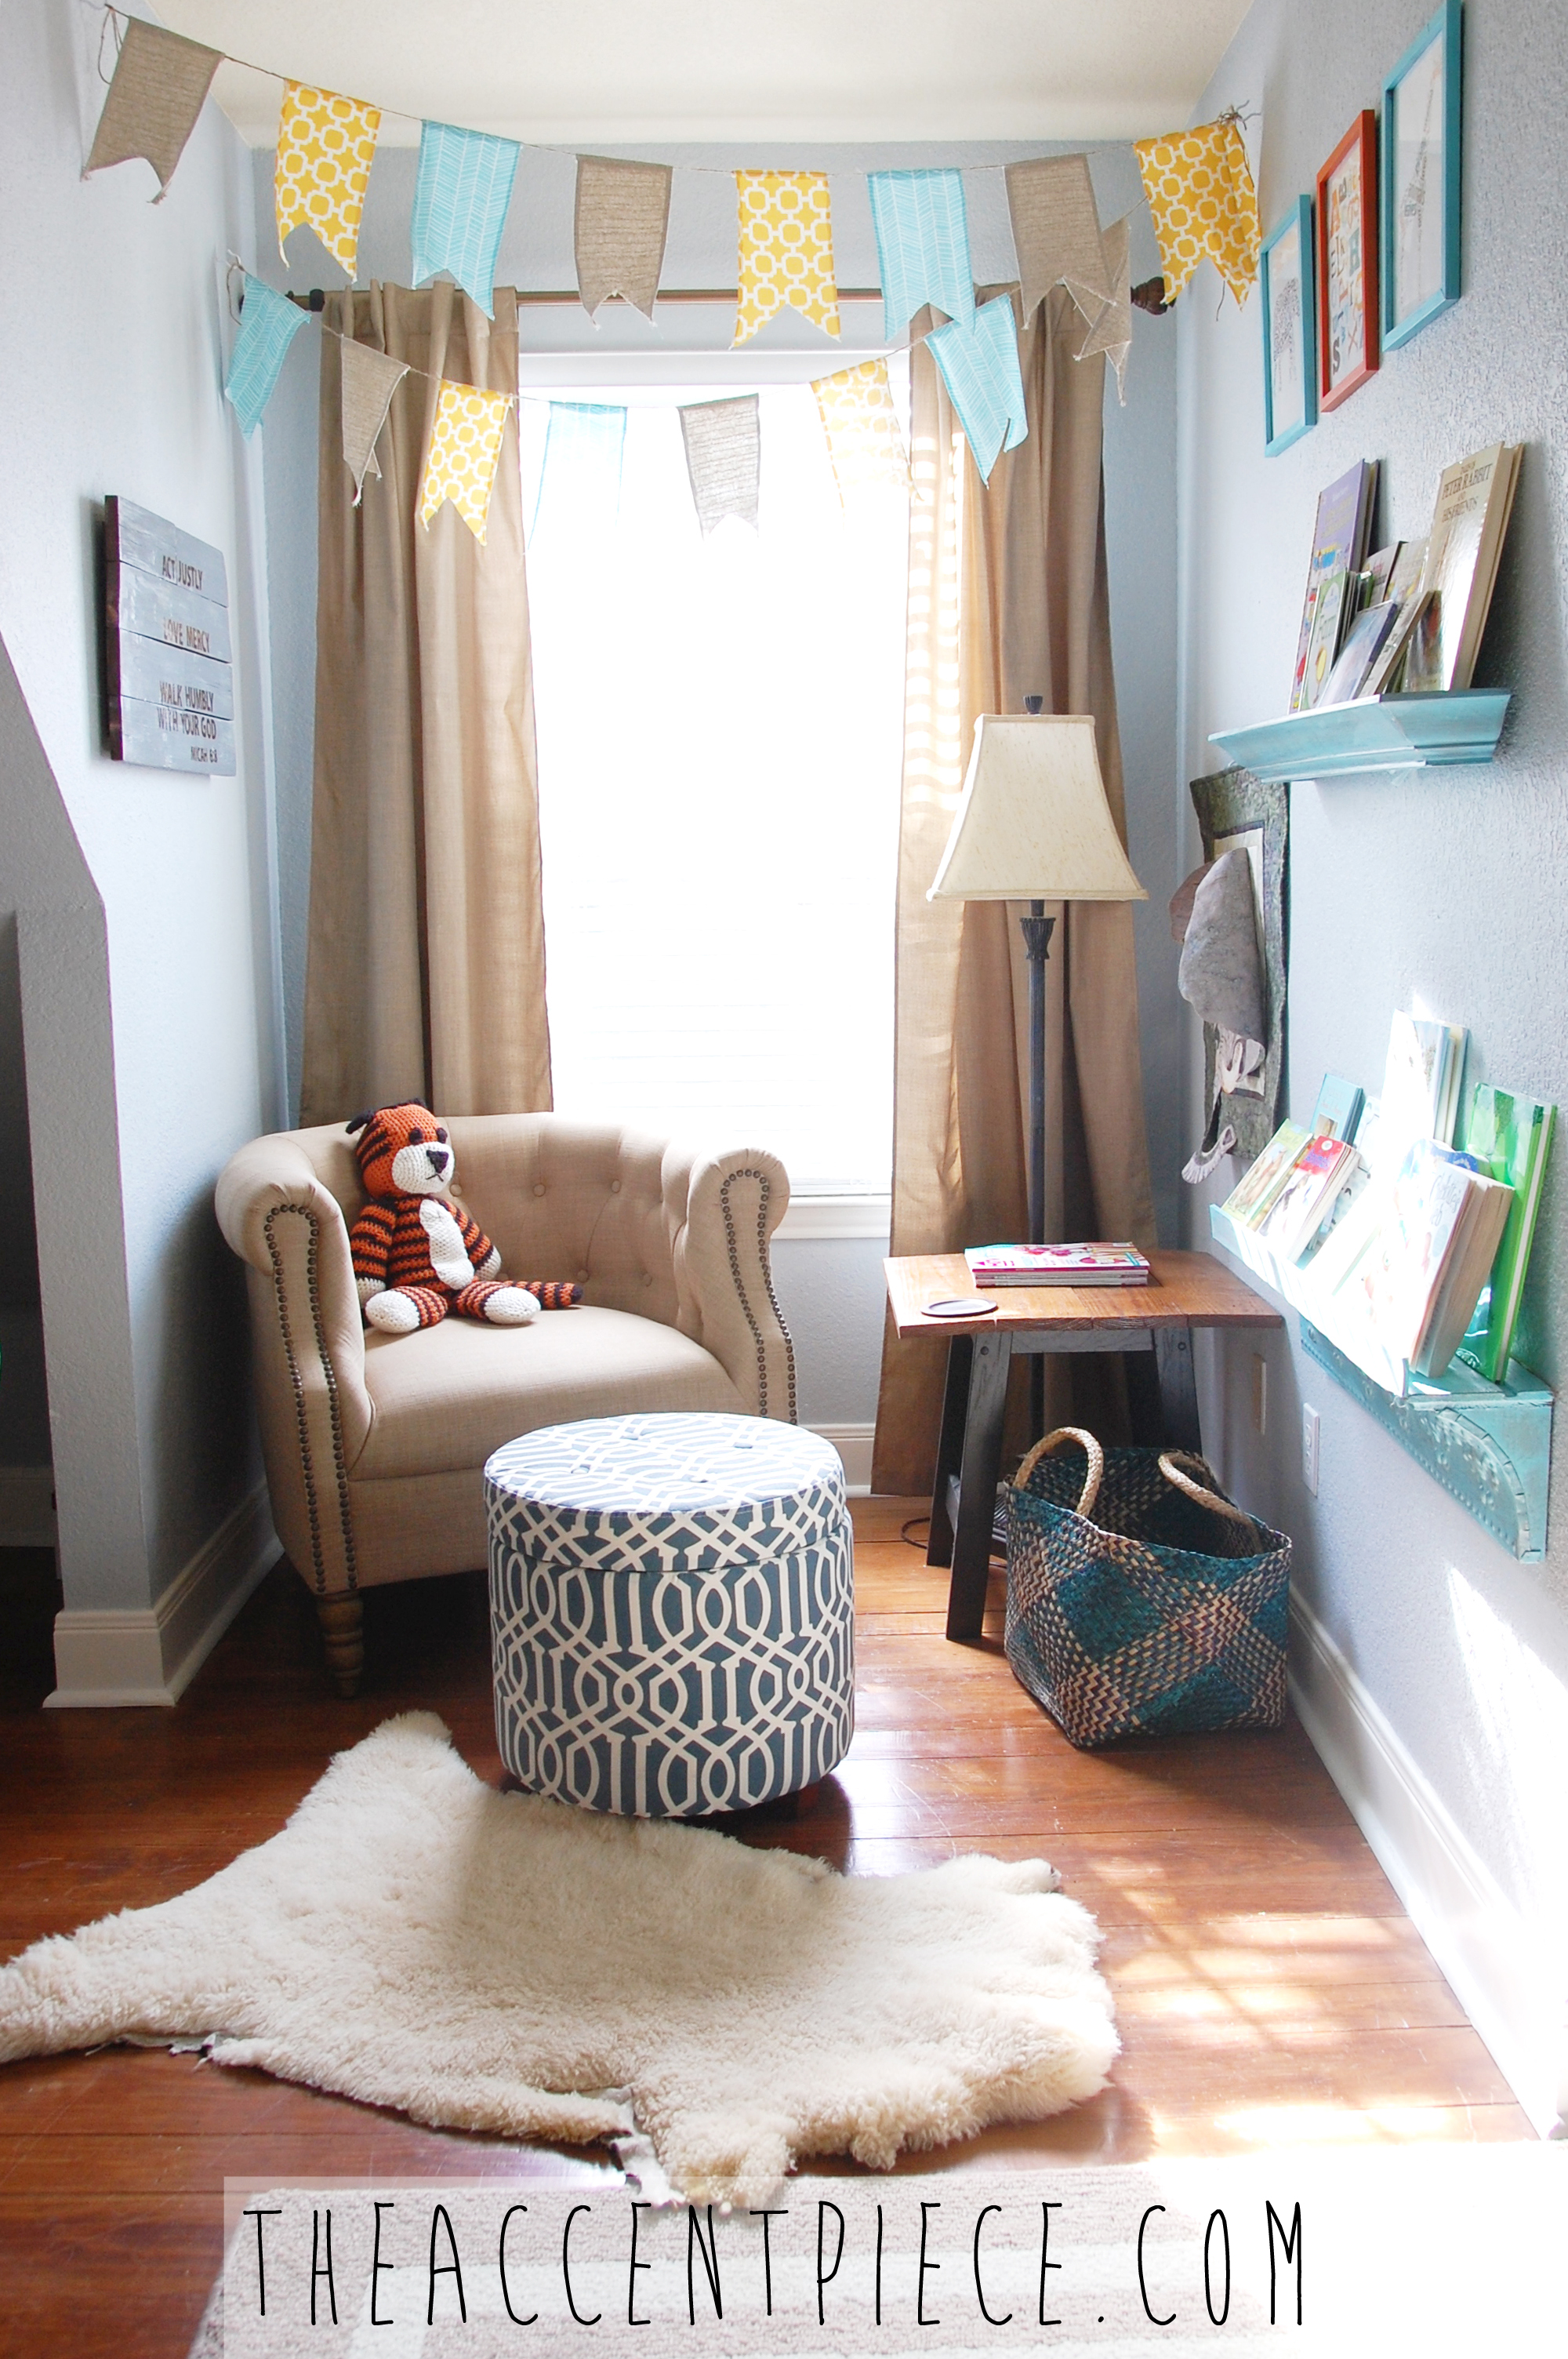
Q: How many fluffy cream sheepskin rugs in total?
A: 1